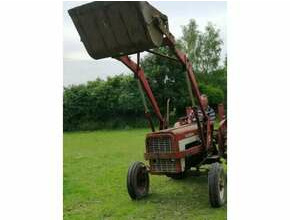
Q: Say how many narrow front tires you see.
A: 2